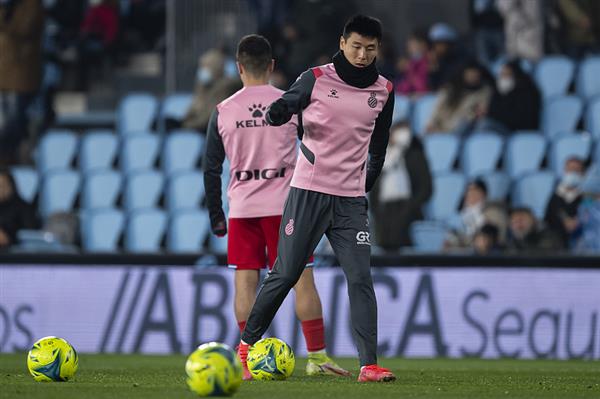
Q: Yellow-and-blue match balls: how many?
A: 3